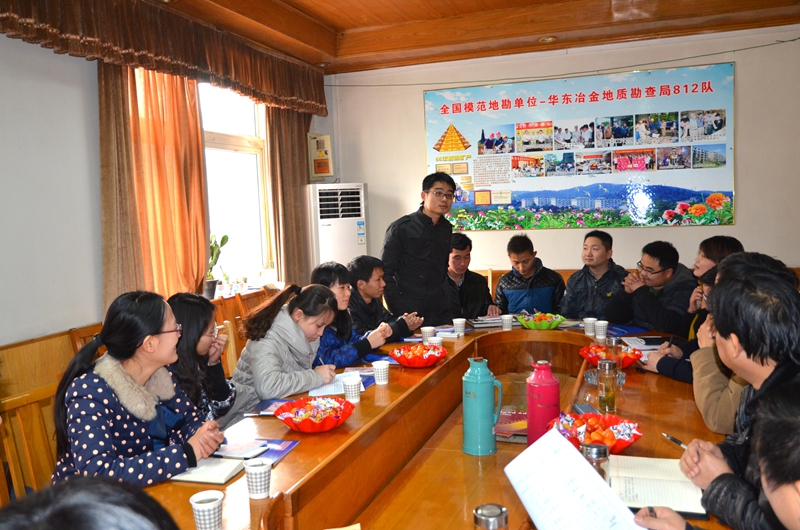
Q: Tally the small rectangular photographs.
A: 12